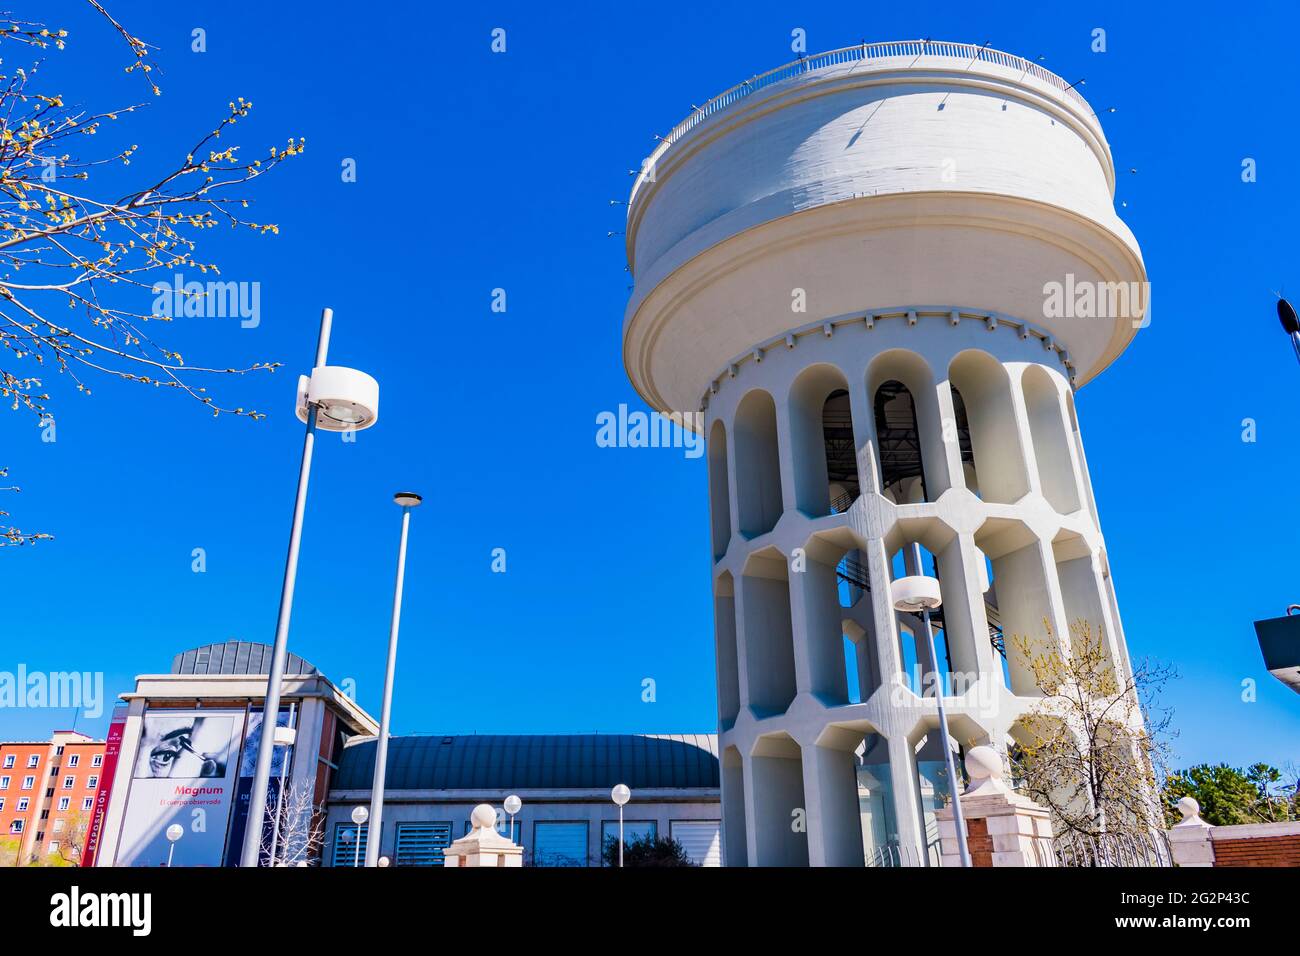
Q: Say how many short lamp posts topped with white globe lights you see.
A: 4